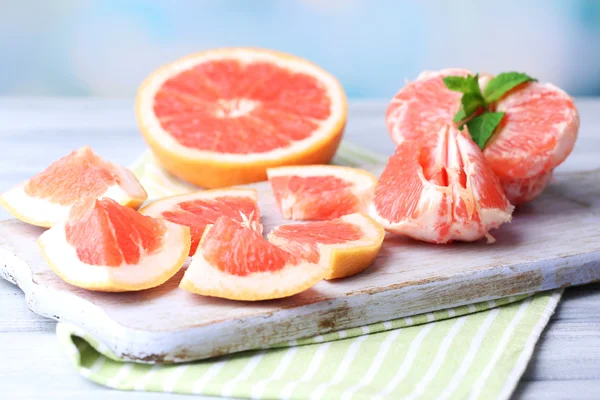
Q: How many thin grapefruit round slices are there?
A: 0